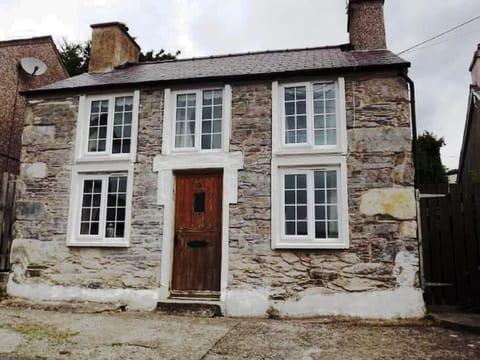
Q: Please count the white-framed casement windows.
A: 5